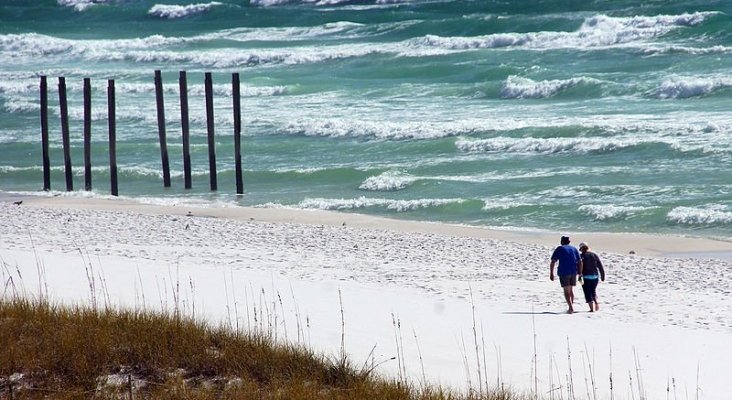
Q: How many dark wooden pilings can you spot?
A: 8